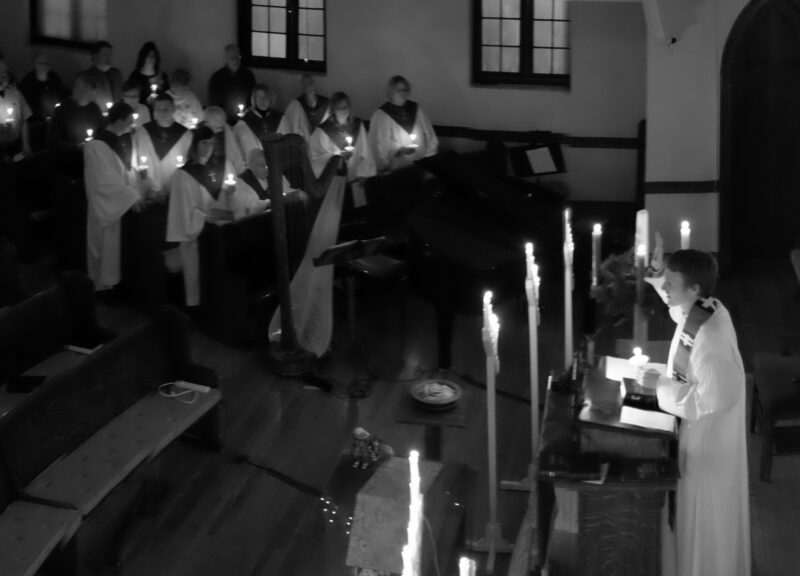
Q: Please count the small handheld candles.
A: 14